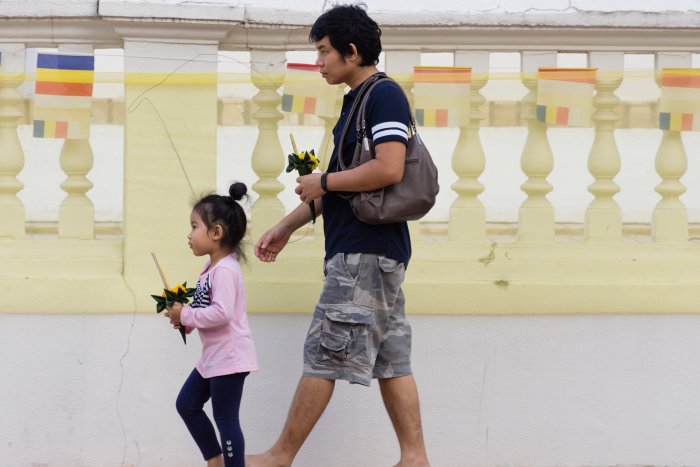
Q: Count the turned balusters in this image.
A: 9